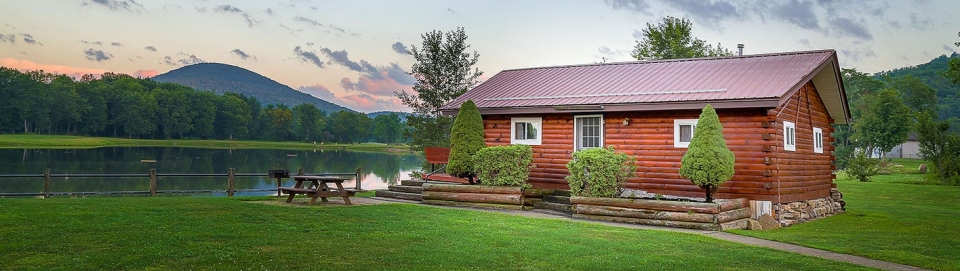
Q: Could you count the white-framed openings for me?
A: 5